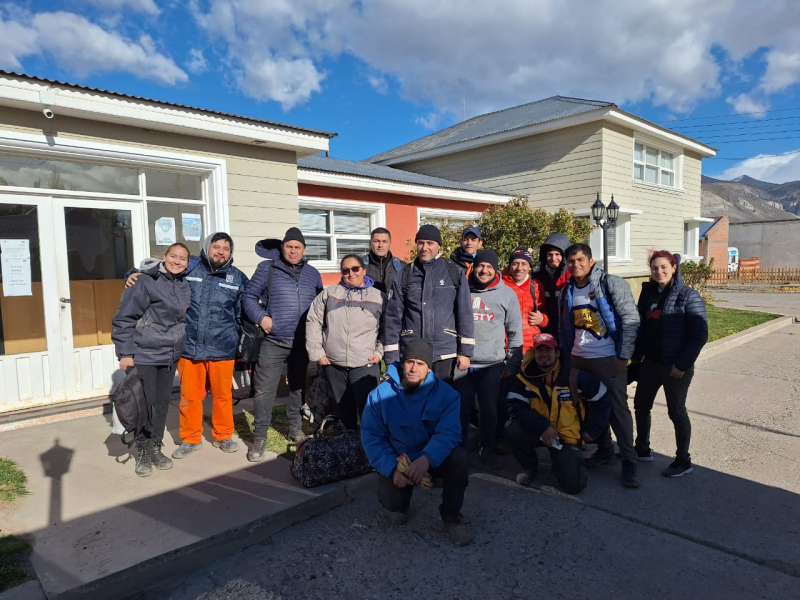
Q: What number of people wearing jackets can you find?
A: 13